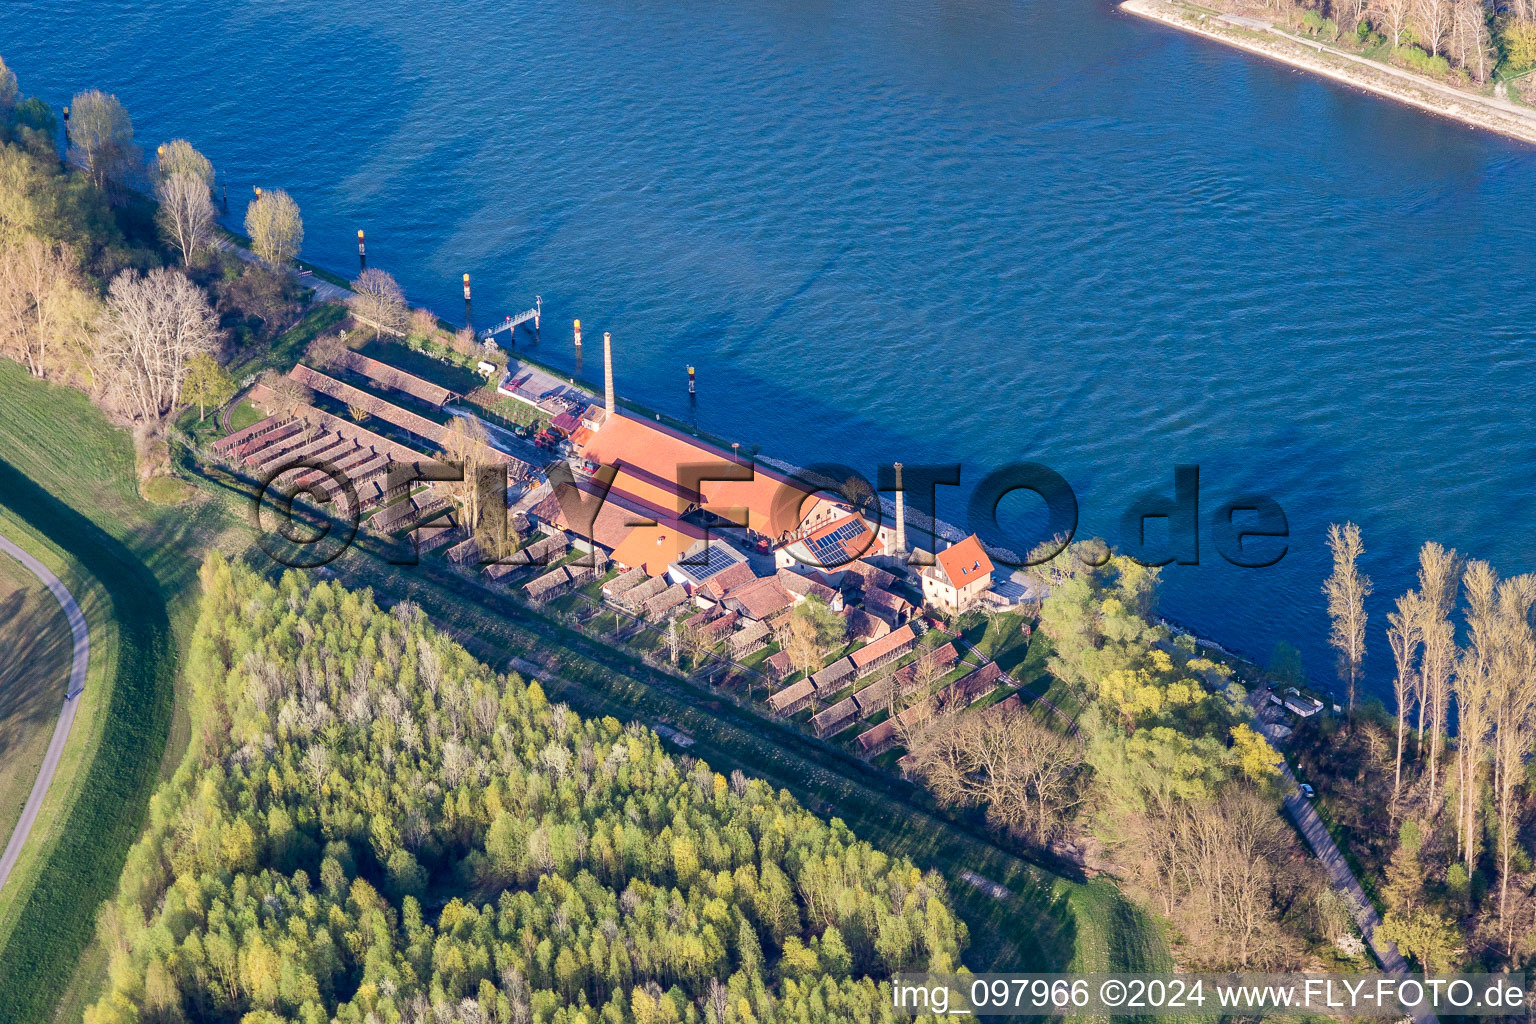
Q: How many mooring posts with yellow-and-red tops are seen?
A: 7